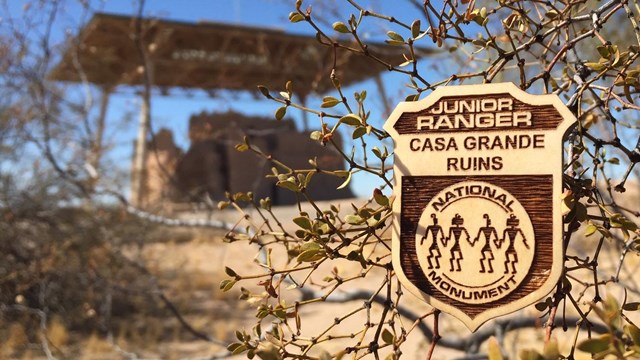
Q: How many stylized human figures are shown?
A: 4